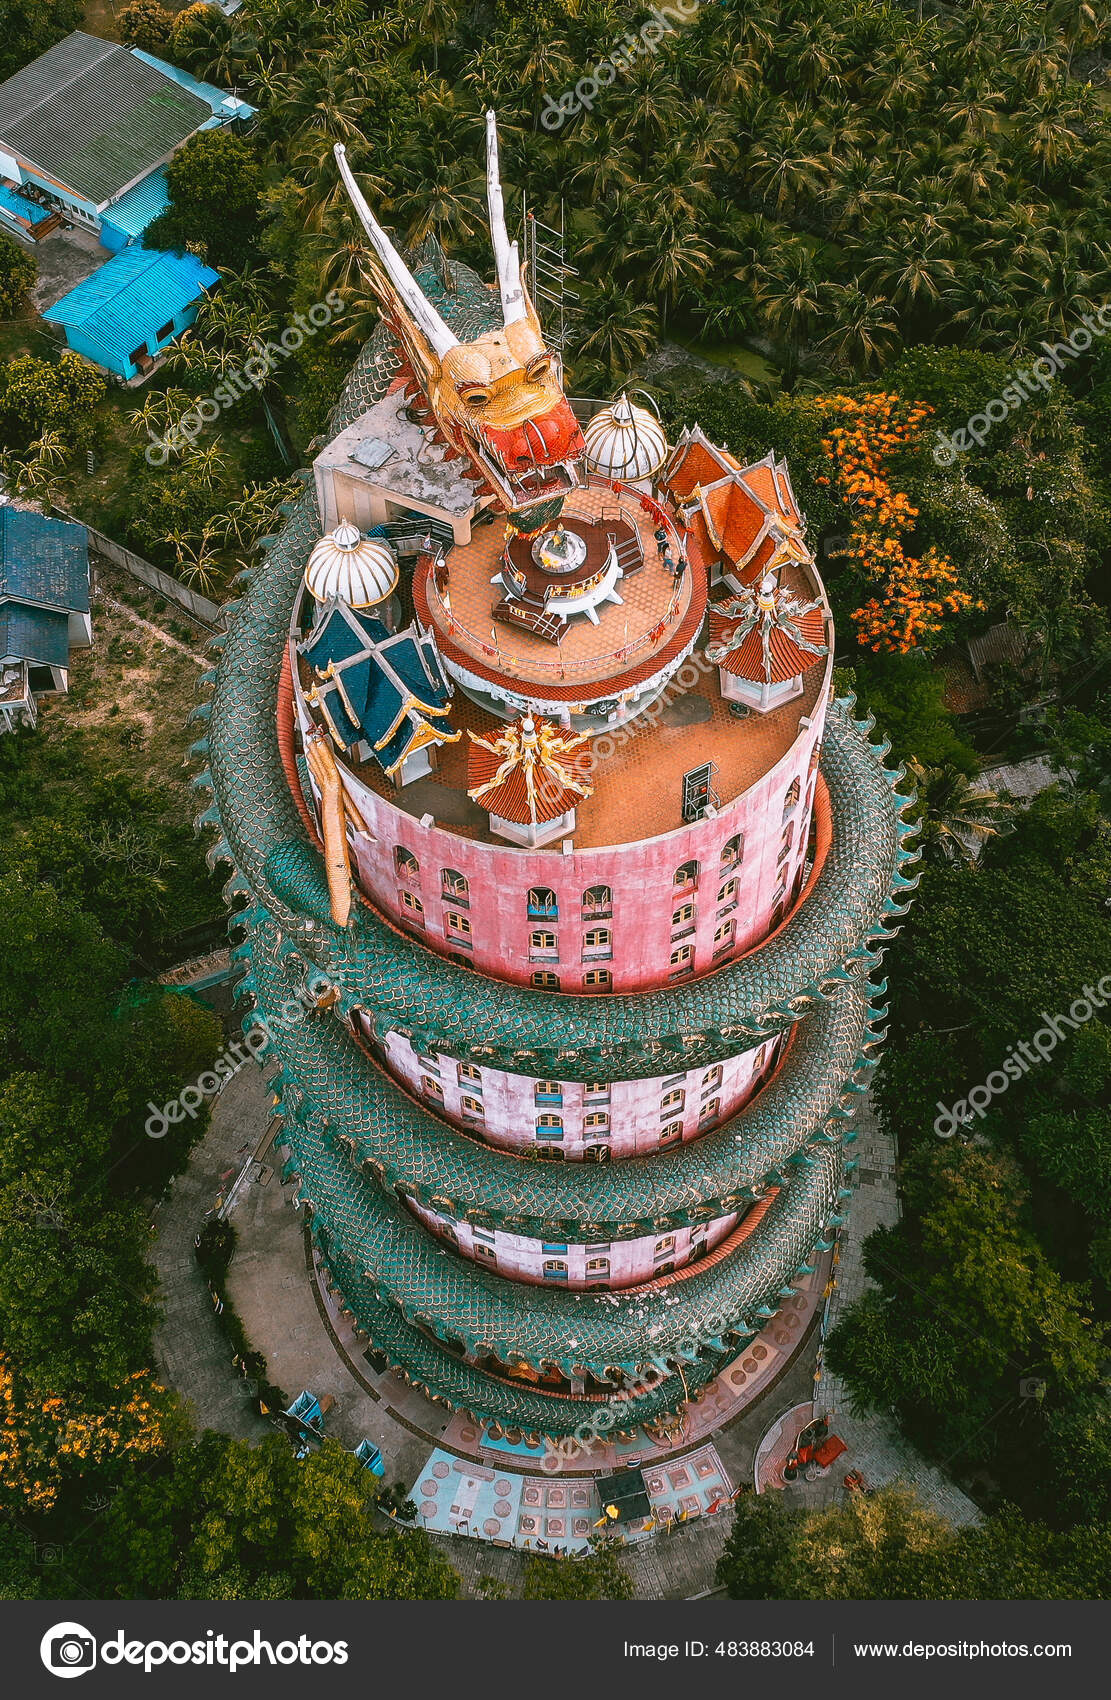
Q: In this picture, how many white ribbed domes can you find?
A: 2